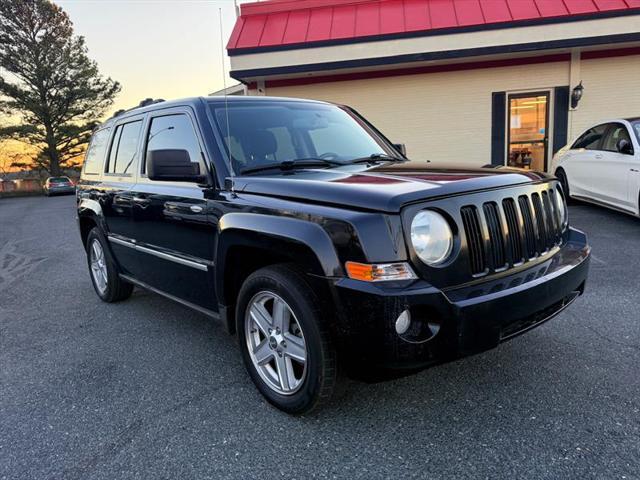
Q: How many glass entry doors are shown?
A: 1